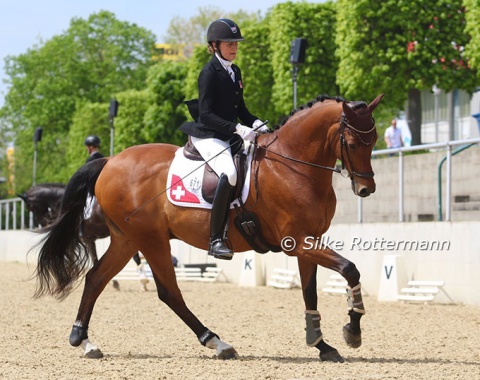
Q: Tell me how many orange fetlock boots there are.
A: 0